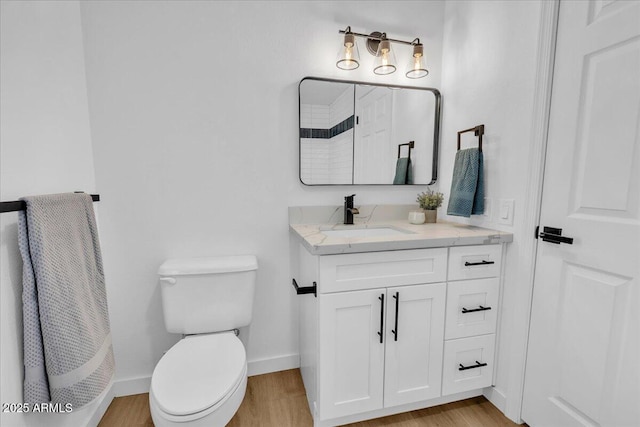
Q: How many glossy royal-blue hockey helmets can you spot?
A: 0